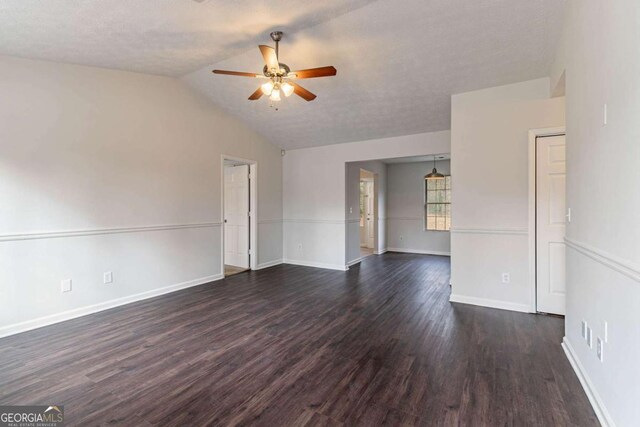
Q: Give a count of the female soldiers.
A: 0